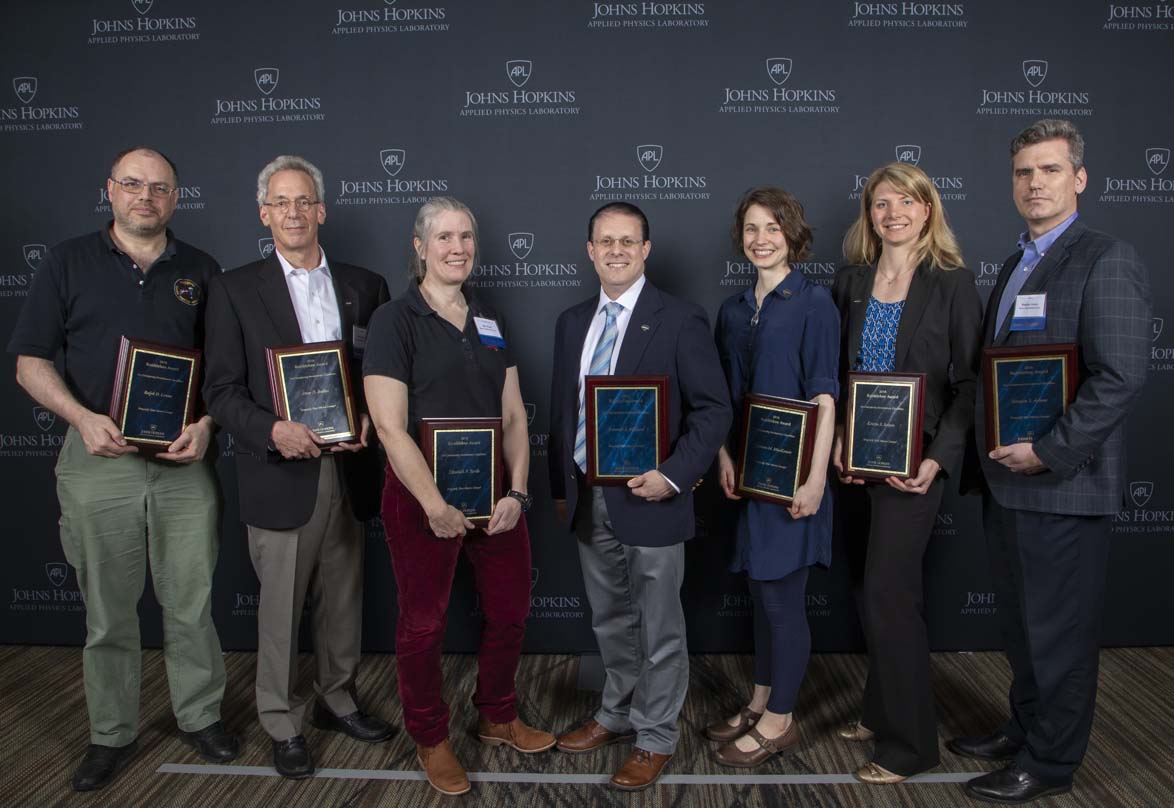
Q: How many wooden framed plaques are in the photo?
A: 7